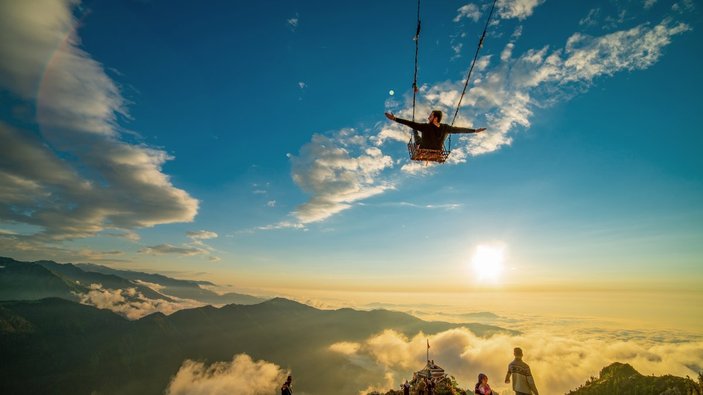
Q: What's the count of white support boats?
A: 0